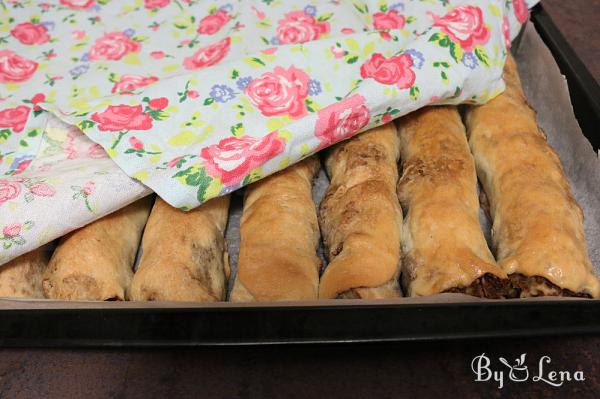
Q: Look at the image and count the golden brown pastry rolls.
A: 7